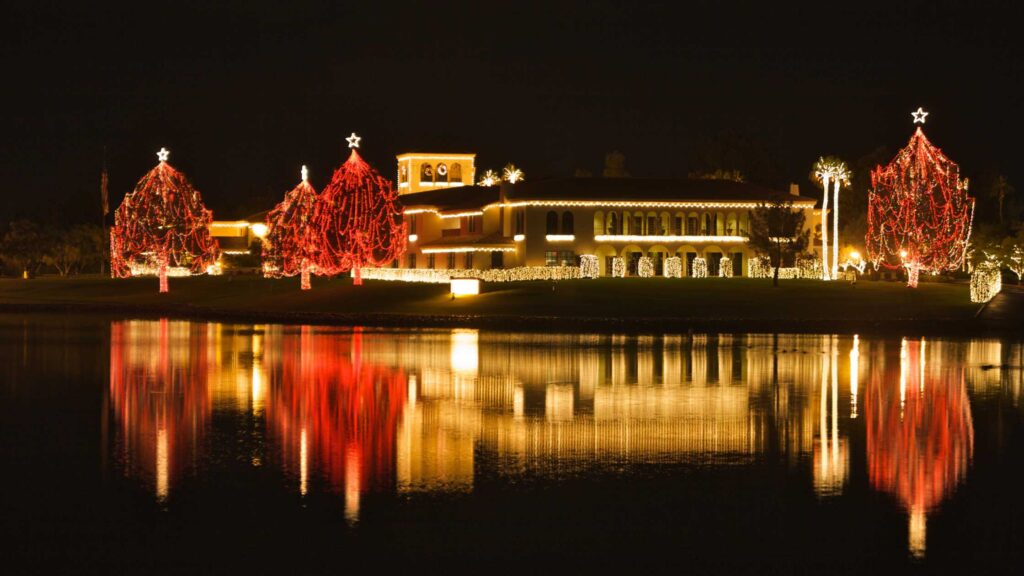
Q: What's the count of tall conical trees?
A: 4